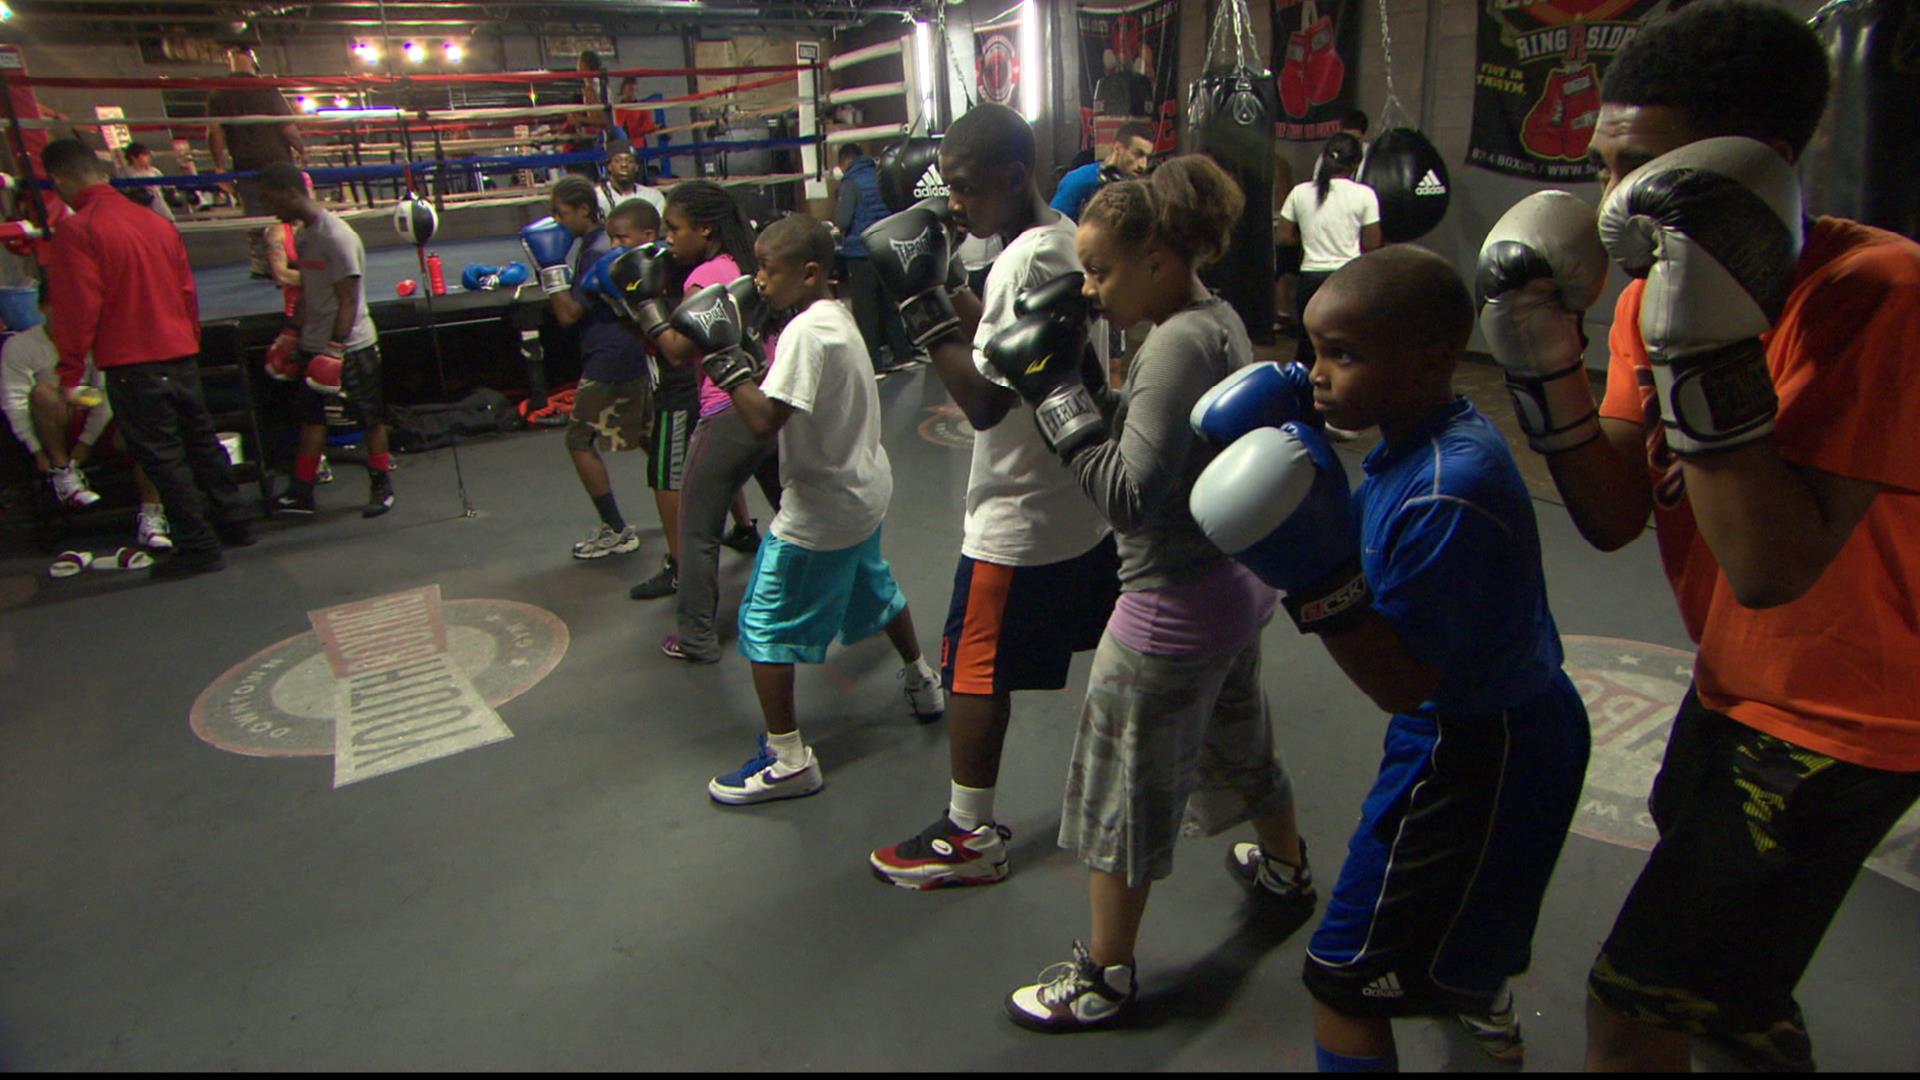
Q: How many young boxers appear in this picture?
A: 8